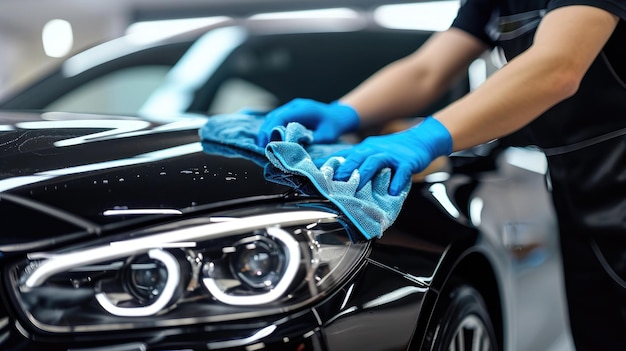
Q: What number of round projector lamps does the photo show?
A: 2